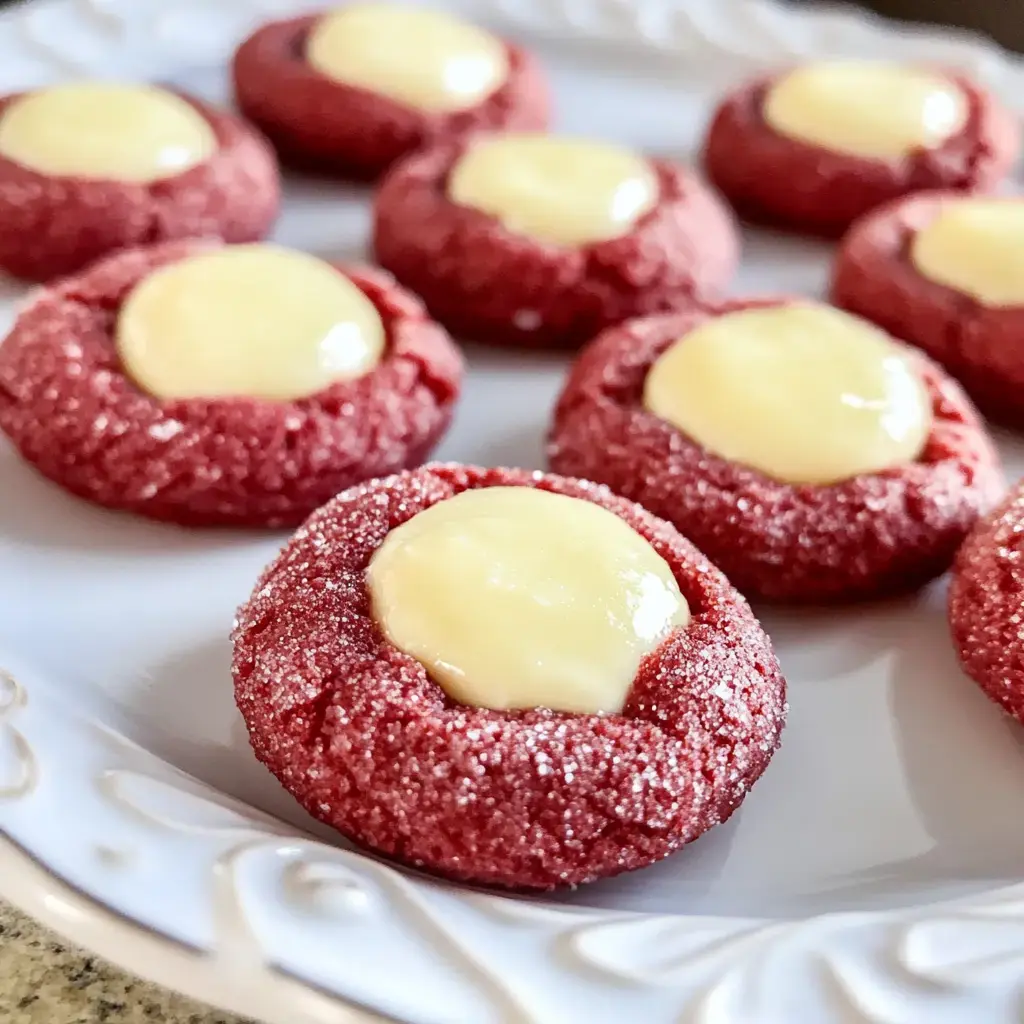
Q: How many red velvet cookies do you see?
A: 9